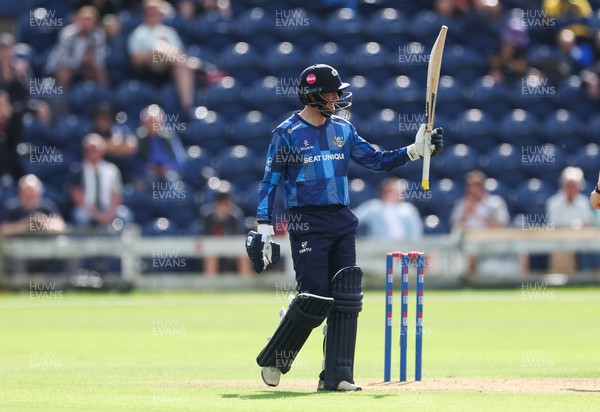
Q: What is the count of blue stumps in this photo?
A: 3